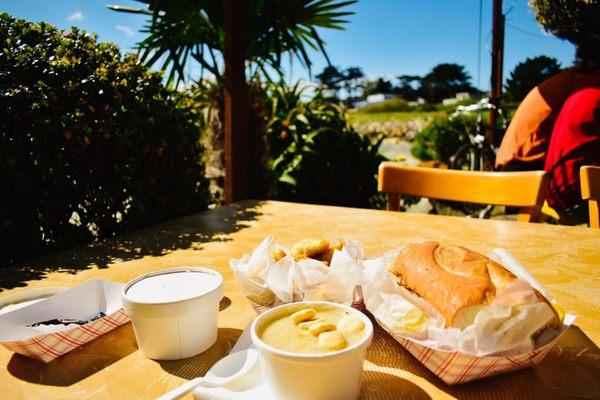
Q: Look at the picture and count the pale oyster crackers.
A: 5